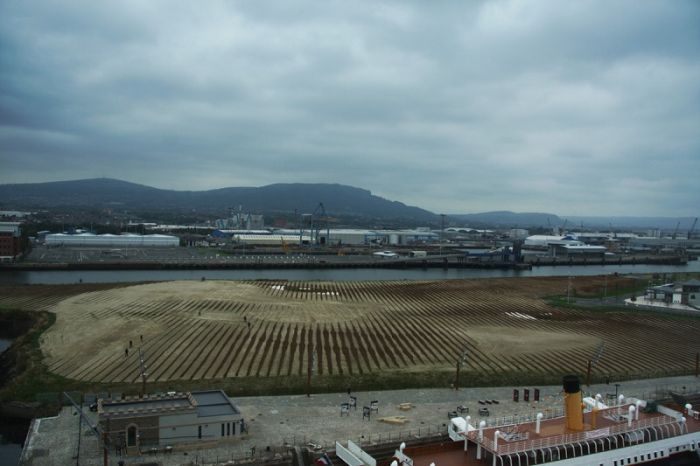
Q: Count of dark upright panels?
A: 3